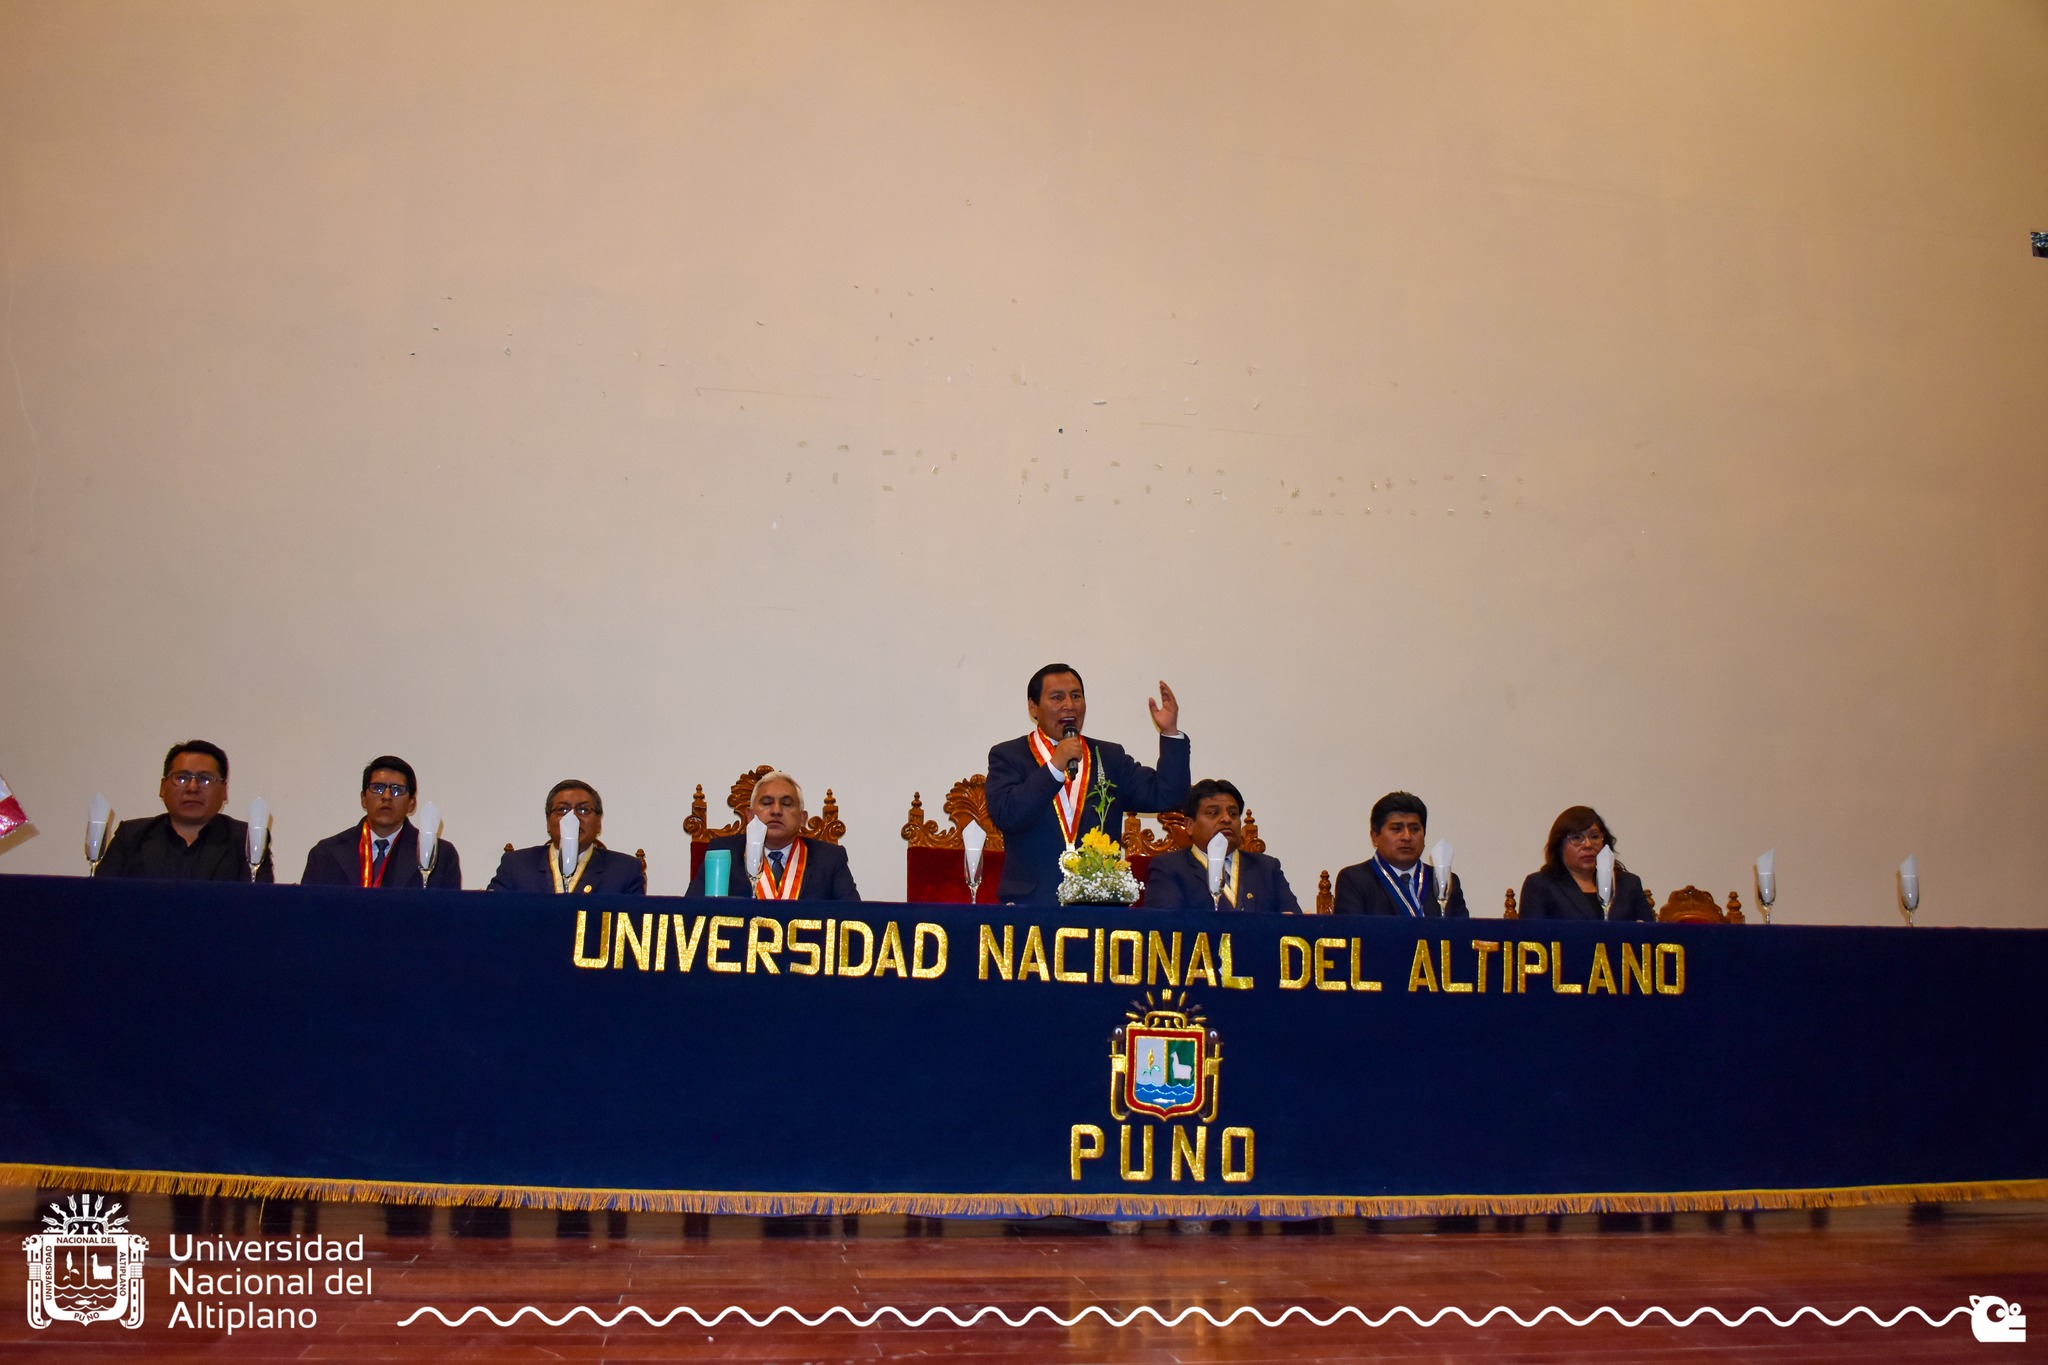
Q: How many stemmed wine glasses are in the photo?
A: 11